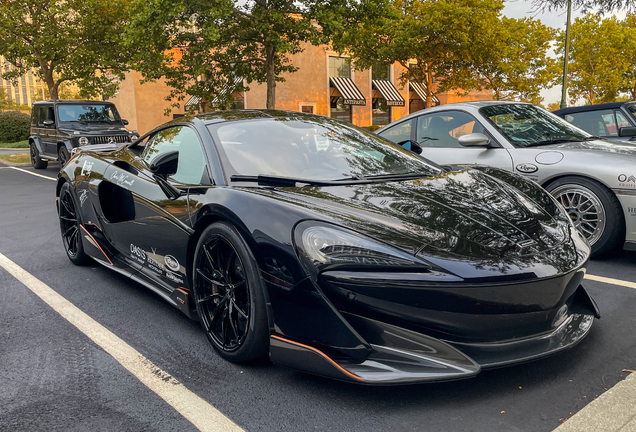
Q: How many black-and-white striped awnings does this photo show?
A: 5